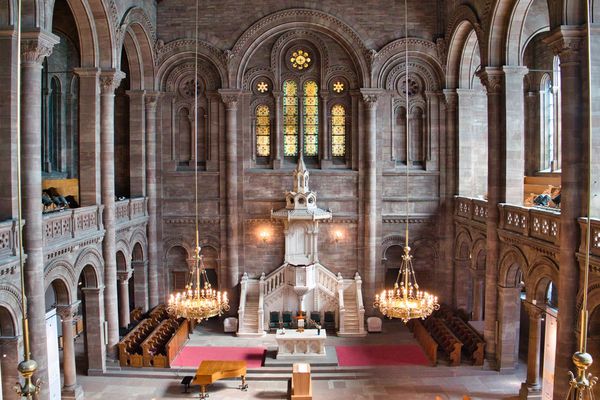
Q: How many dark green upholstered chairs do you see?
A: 5